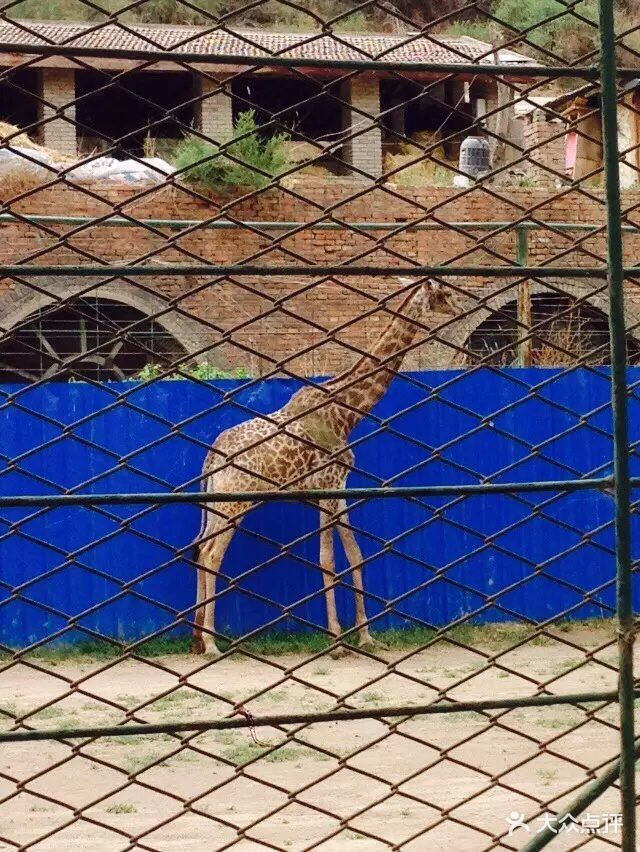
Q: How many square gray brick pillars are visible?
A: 3